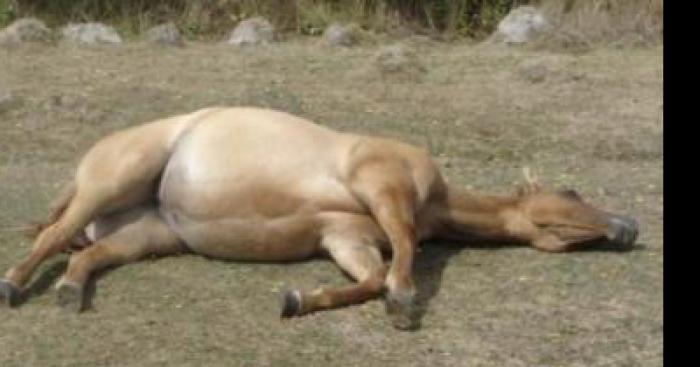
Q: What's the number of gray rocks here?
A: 6